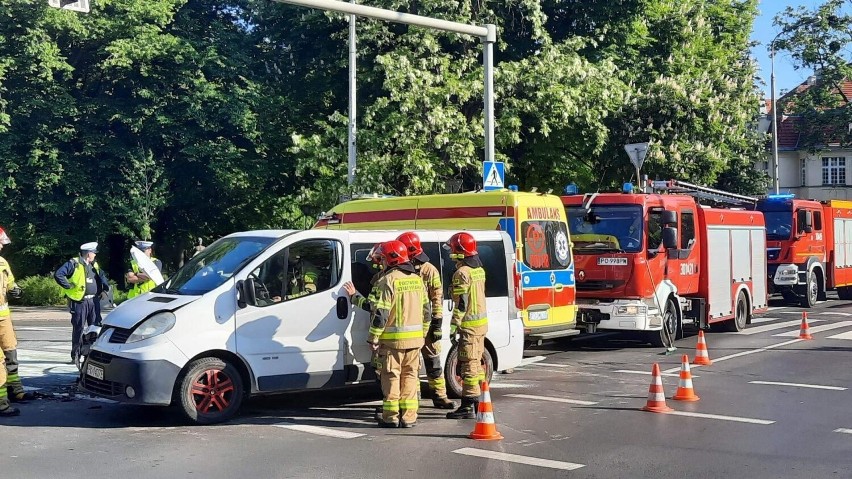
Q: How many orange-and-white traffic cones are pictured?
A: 5